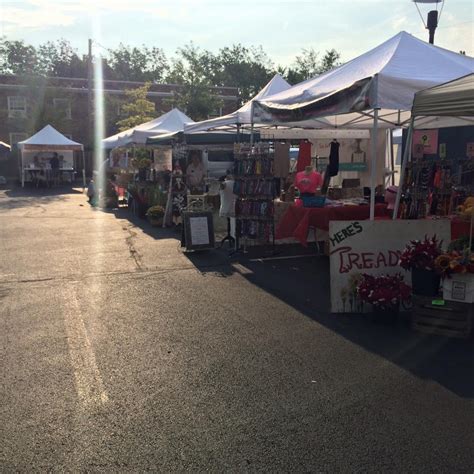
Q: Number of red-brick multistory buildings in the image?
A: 1